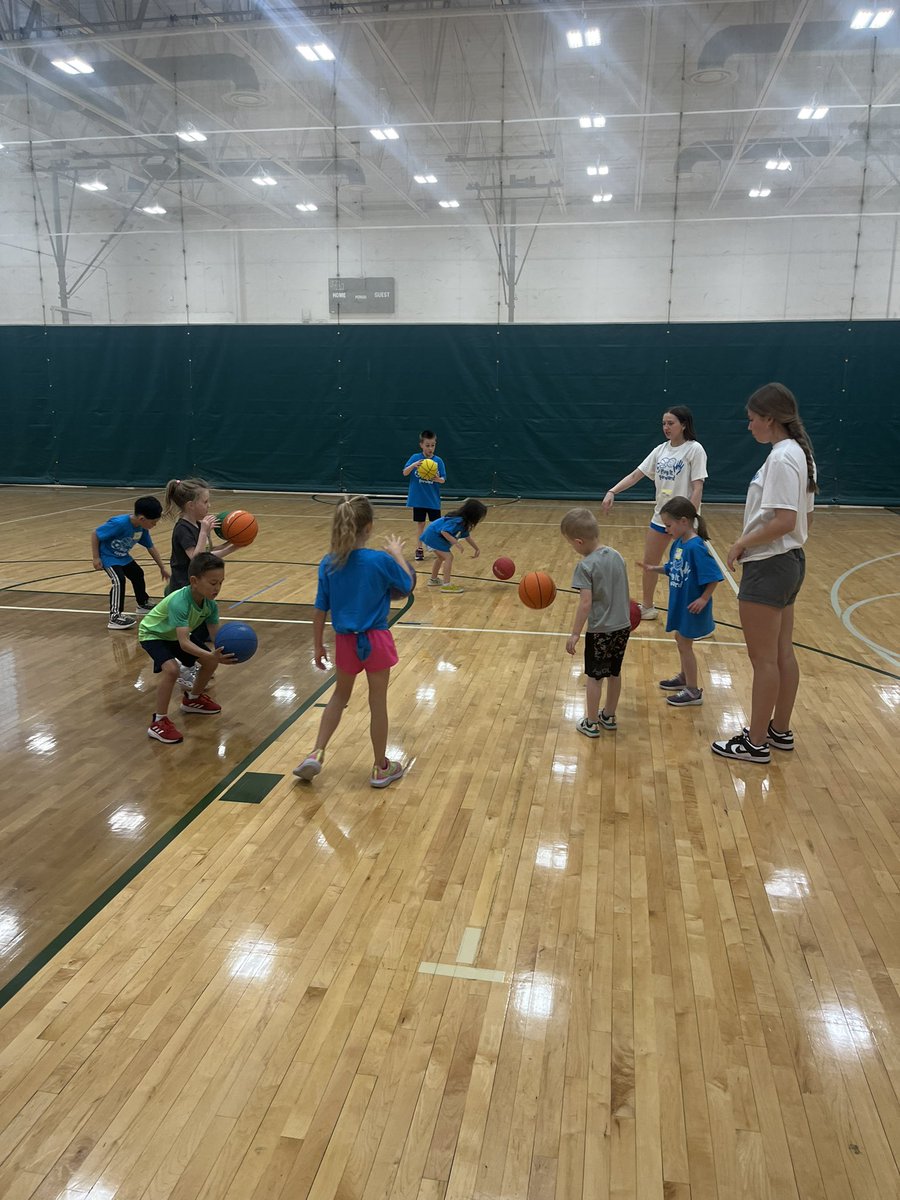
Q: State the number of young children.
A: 8